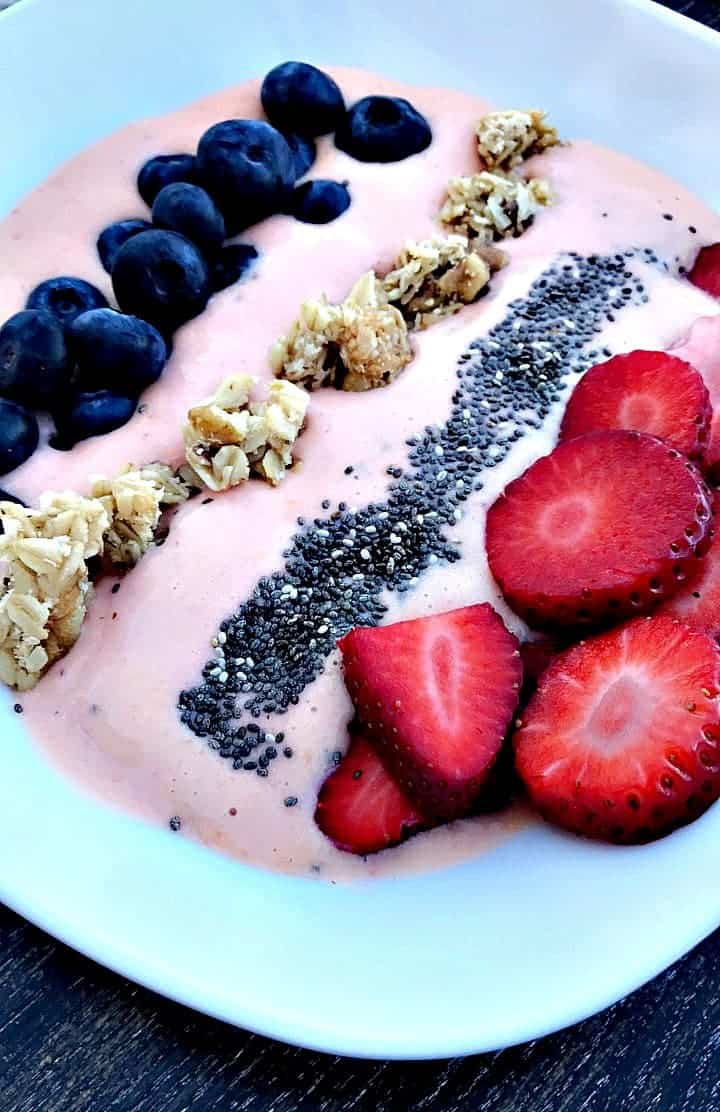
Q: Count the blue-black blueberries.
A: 15